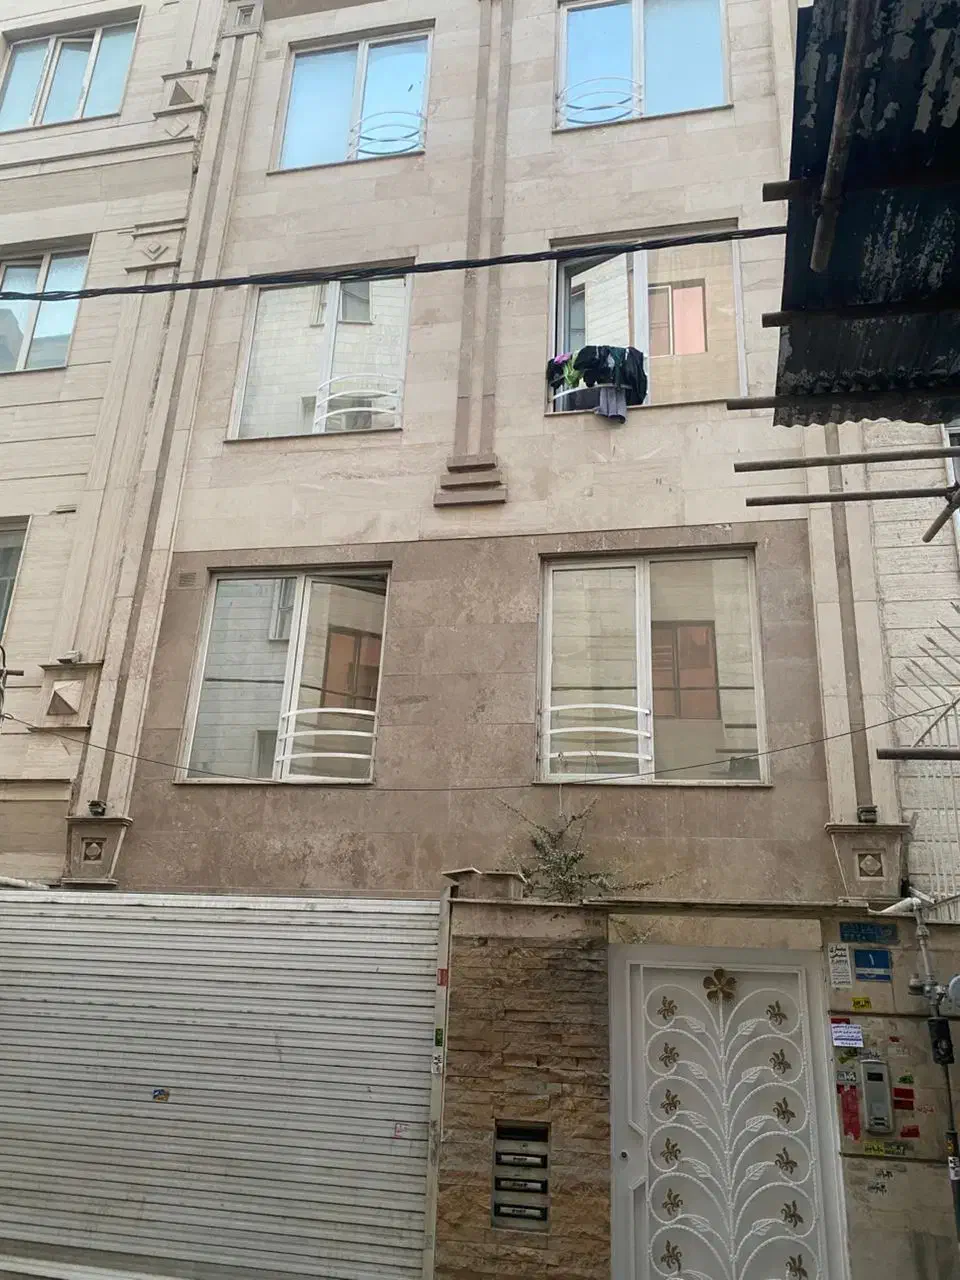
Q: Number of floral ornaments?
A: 13